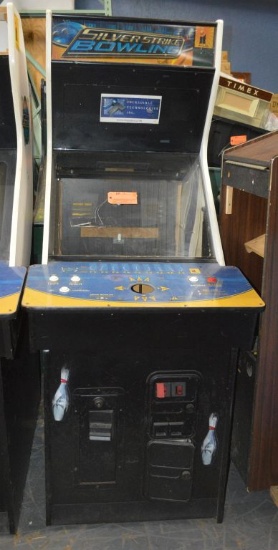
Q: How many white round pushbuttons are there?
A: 4